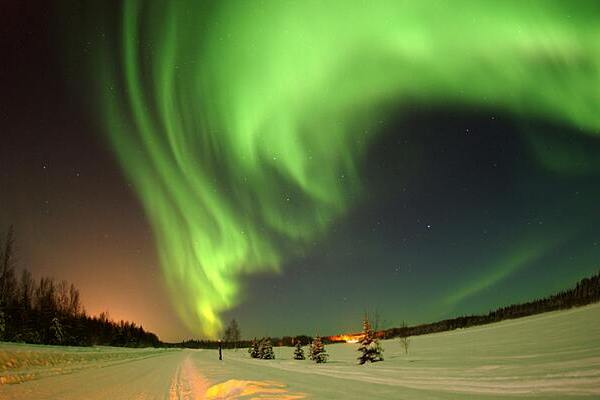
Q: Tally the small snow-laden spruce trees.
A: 5